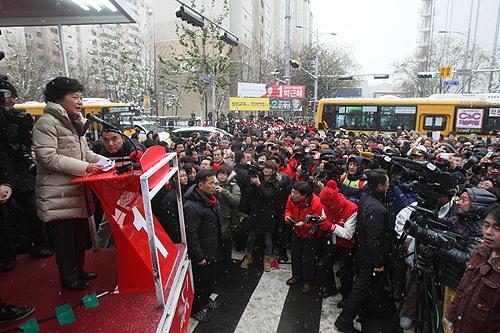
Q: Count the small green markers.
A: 3